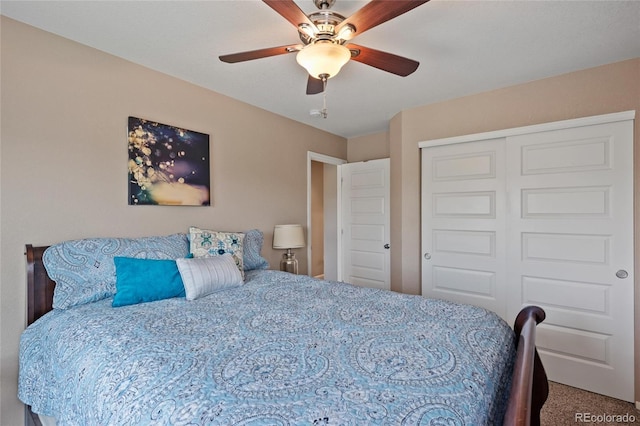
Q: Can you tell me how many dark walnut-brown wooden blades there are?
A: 5